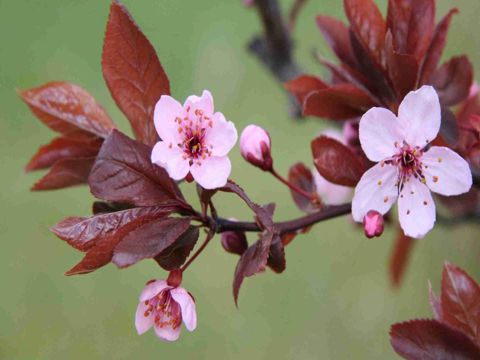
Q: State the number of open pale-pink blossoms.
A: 3